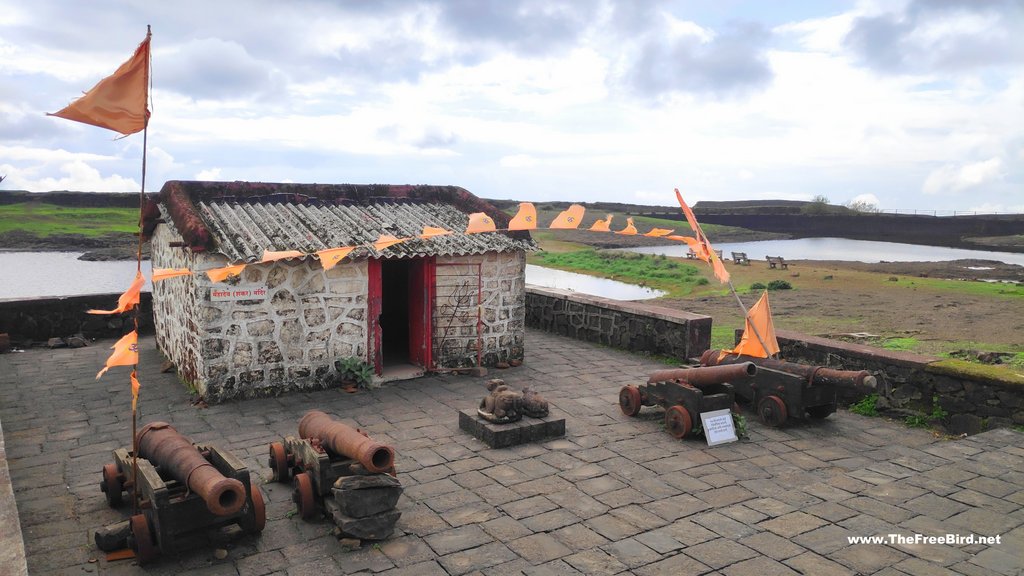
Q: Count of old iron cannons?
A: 4